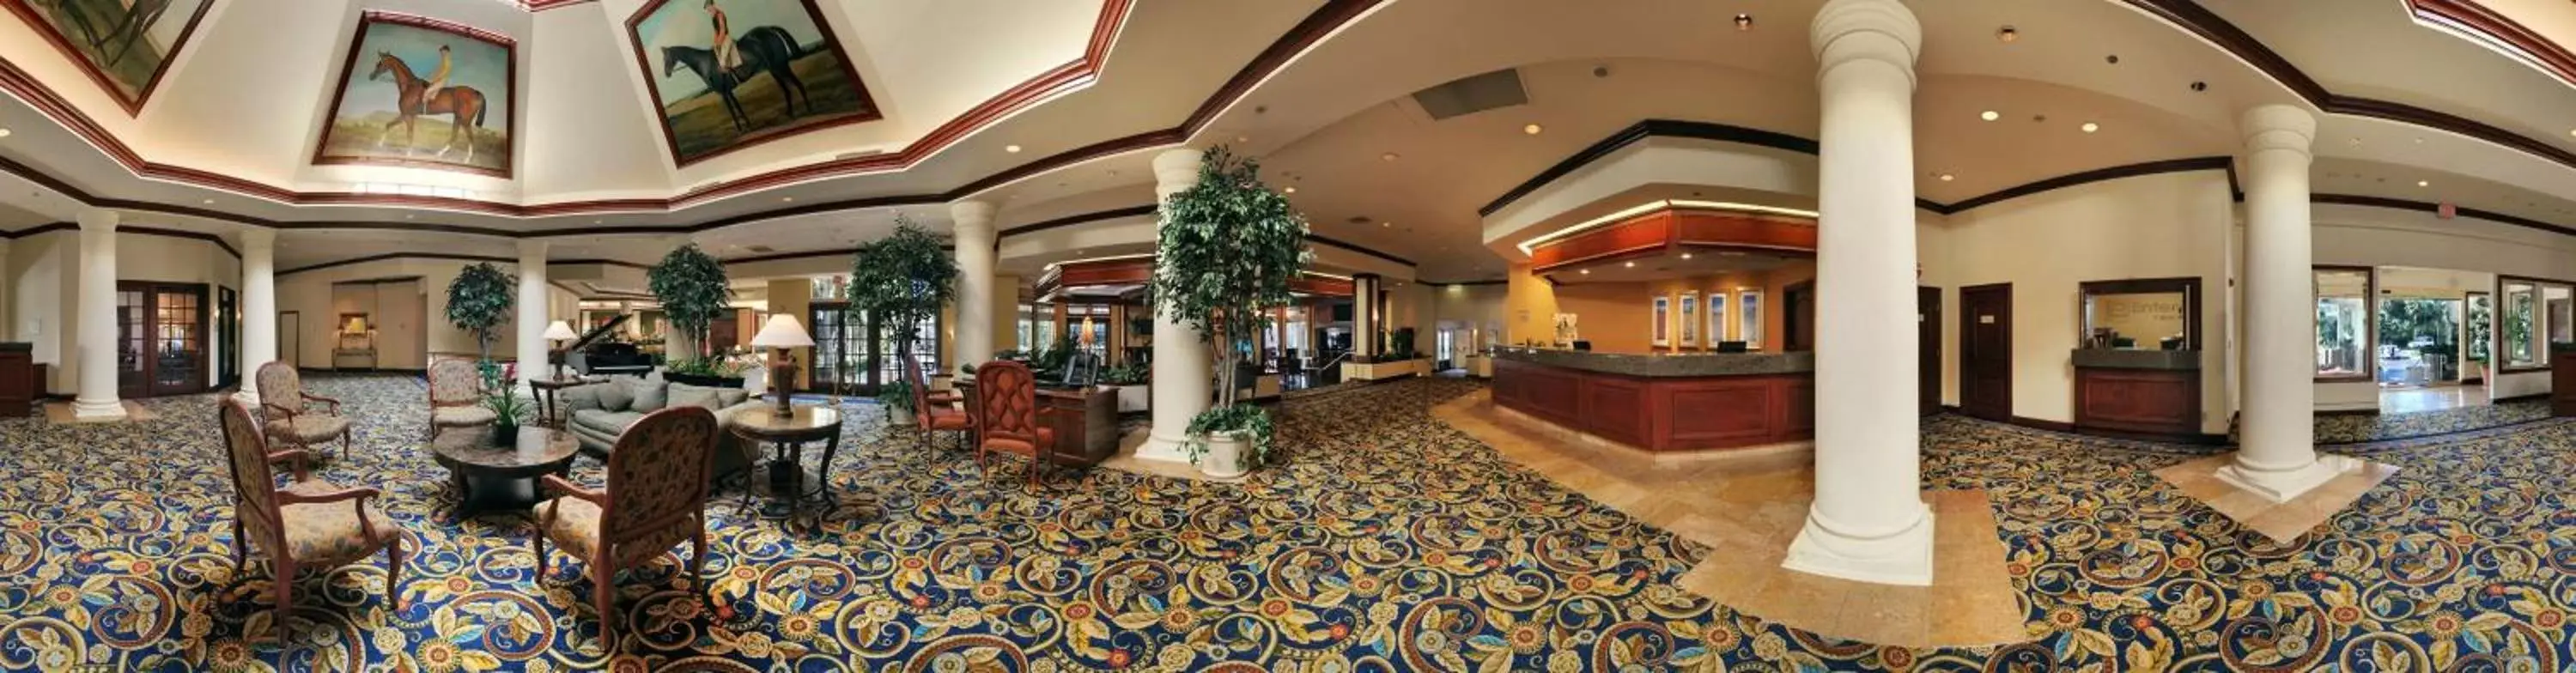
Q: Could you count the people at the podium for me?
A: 0